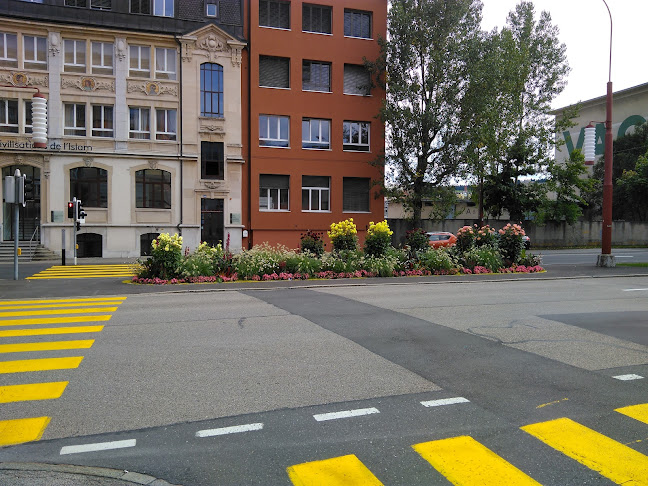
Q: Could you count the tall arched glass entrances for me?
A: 1